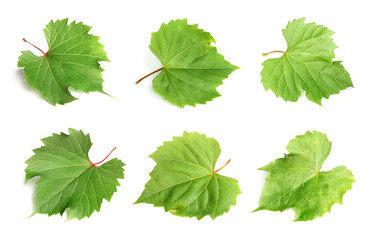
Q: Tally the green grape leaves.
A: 6